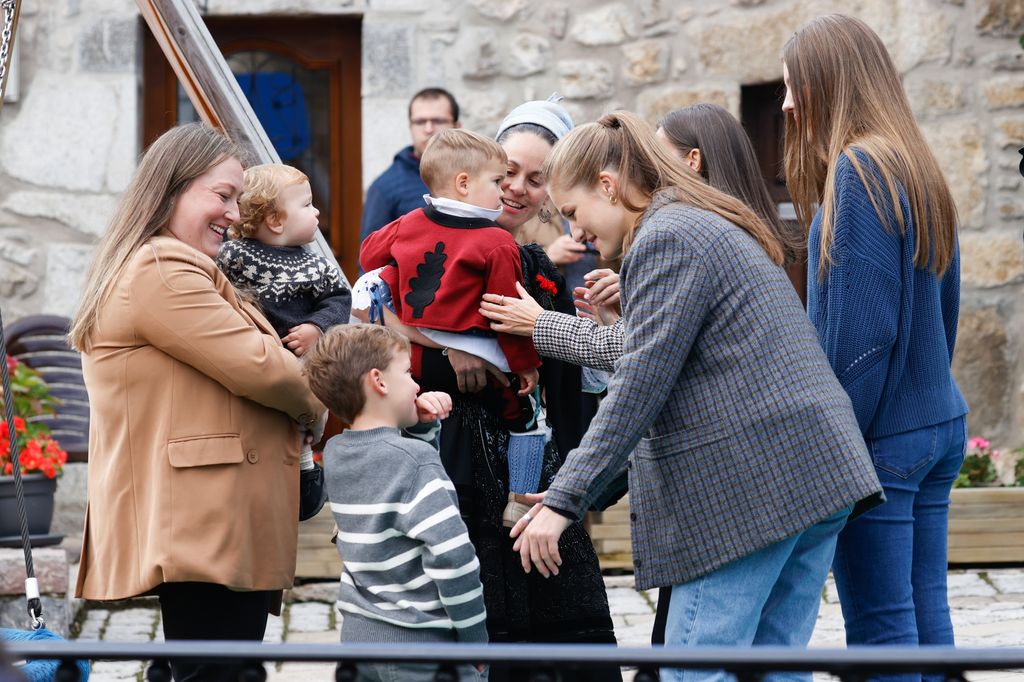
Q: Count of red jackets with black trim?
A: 1